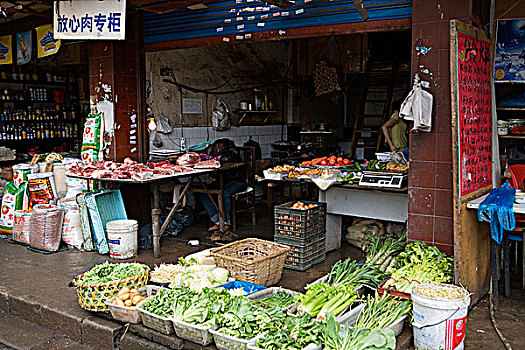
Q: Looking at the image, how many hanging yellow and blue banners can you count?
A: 3